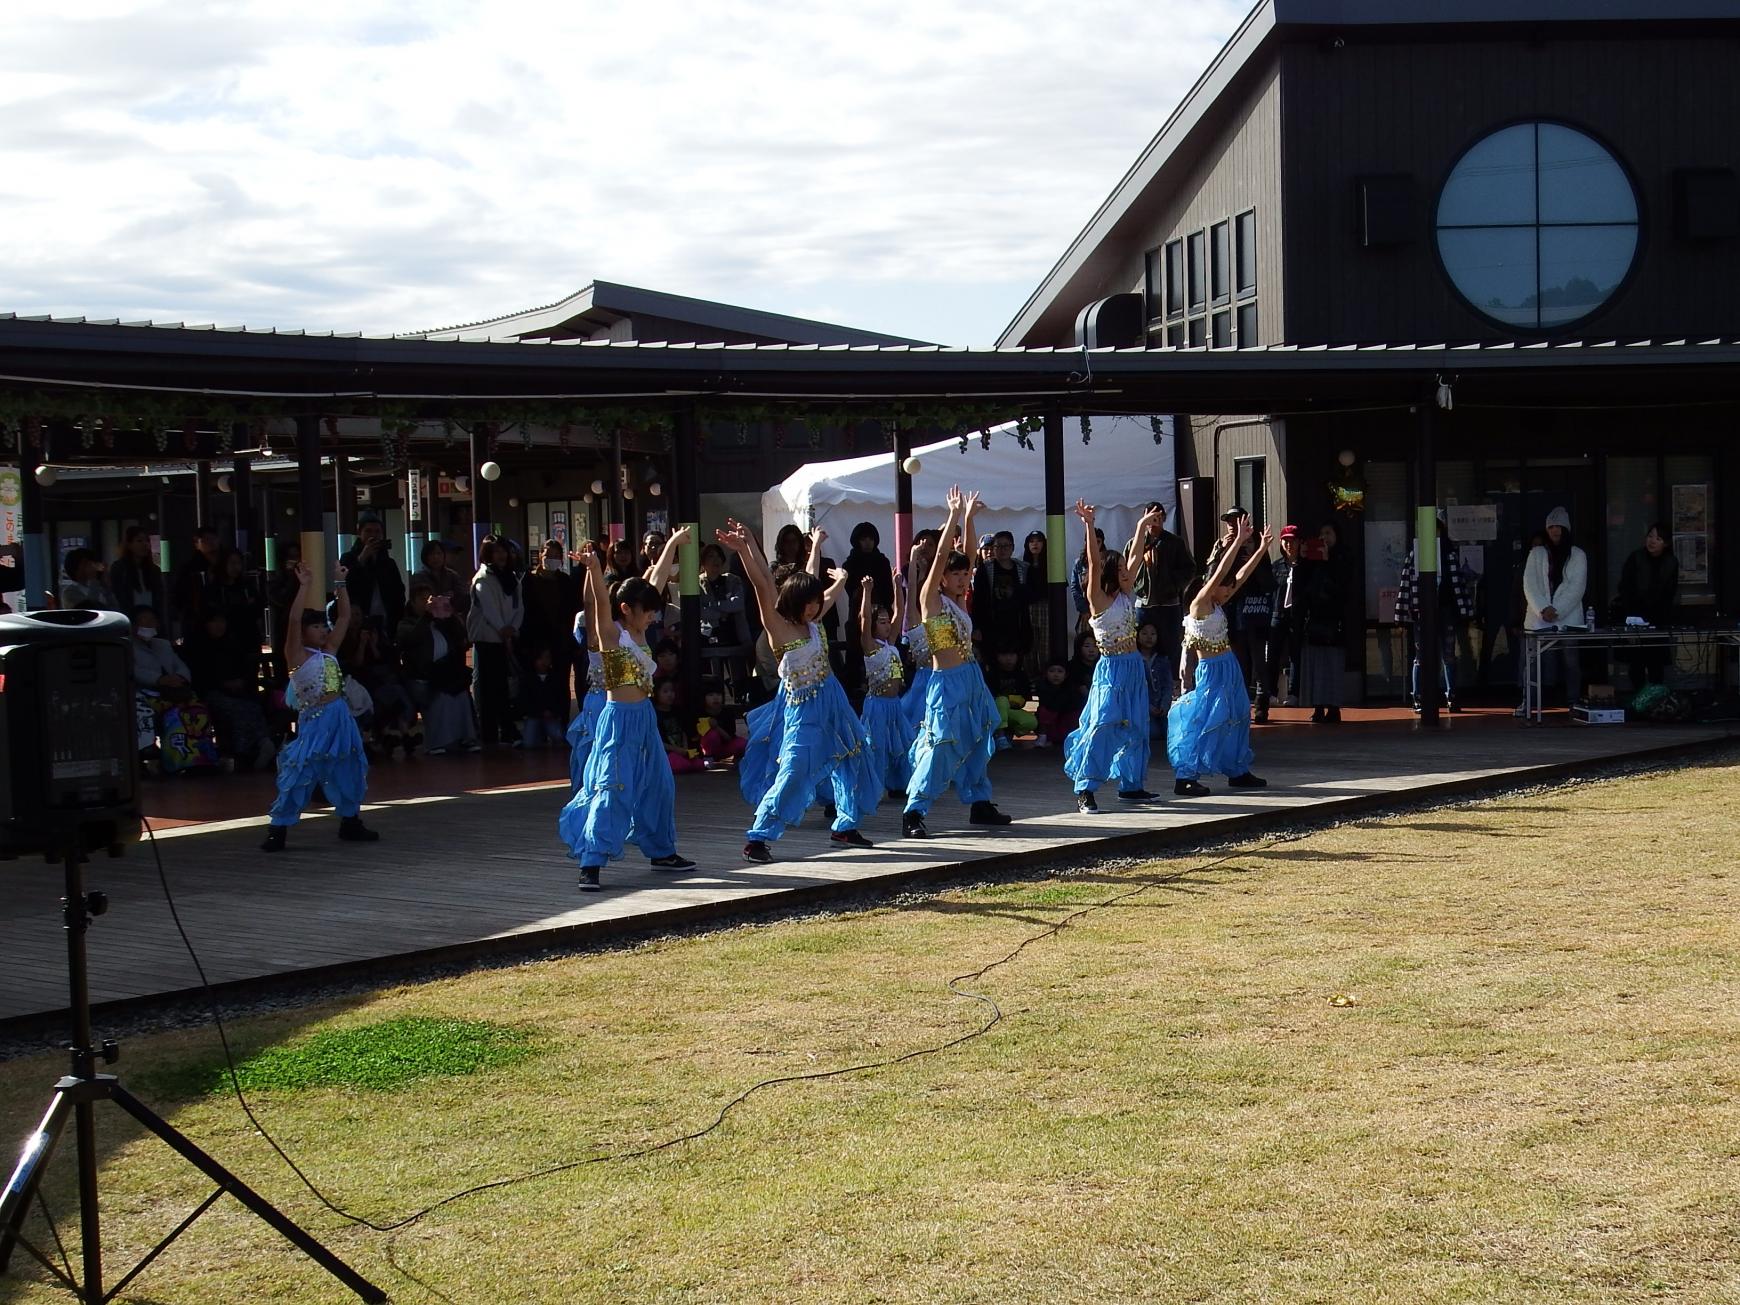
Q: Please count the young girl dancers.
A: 10